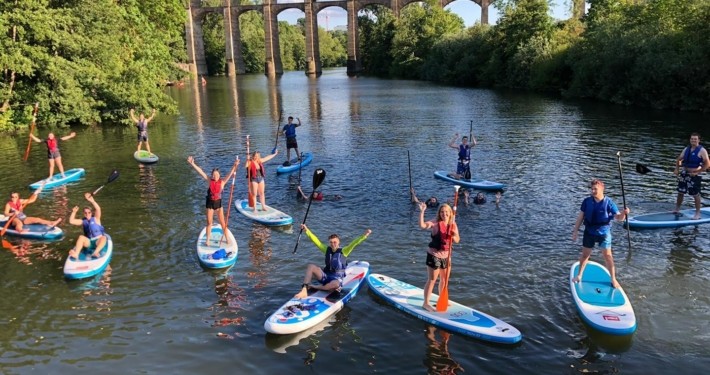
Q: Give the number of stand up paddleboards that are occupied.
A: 12